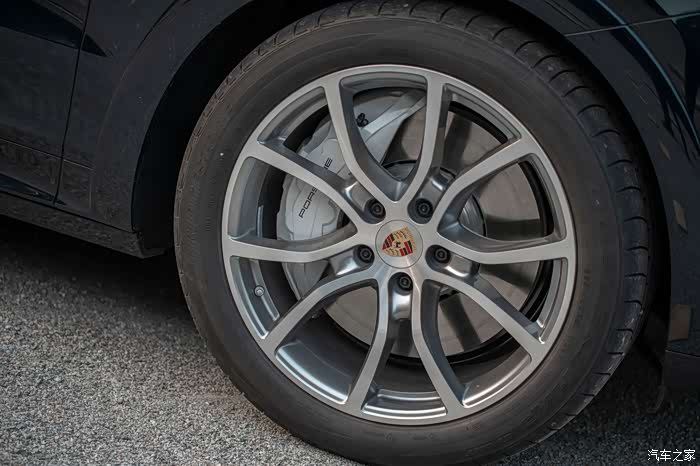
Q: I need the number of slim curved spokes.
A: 10